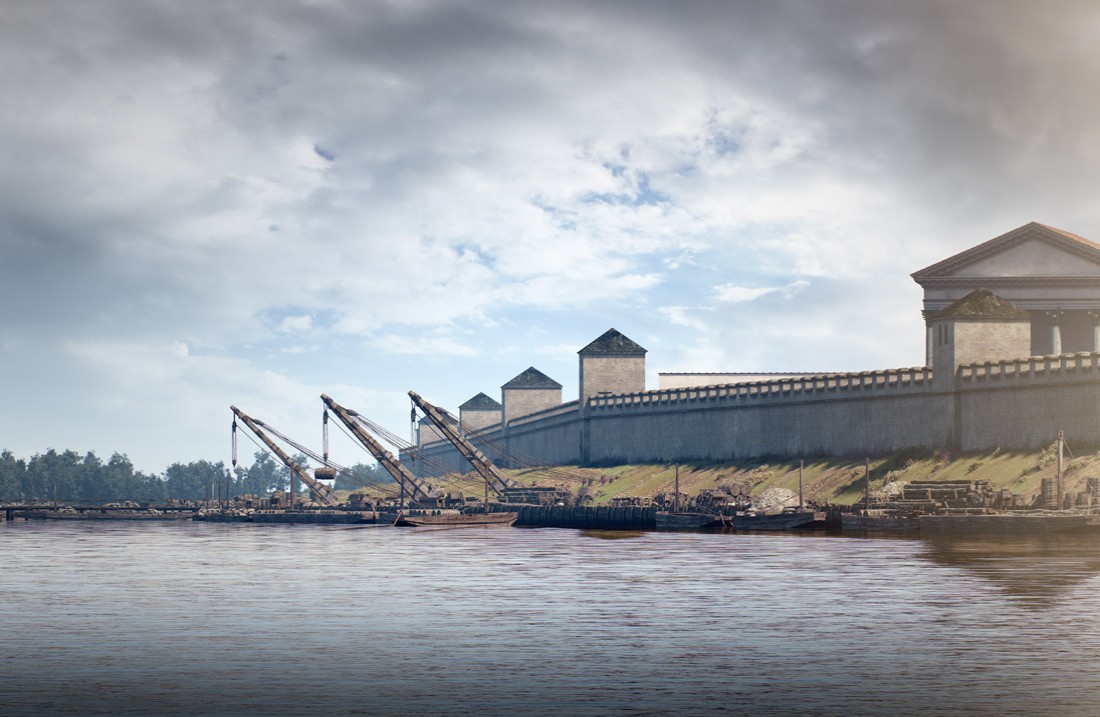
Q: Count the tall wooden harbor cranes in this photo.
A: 3